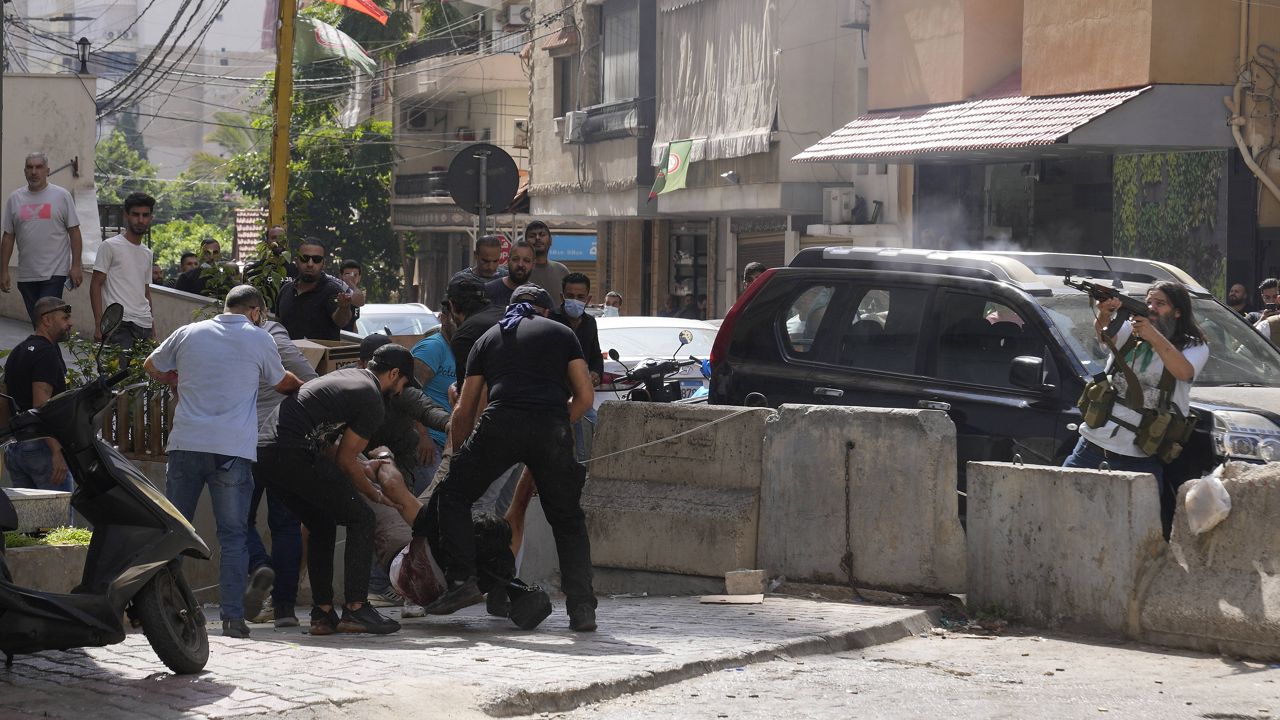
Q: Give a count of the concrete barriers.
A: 4